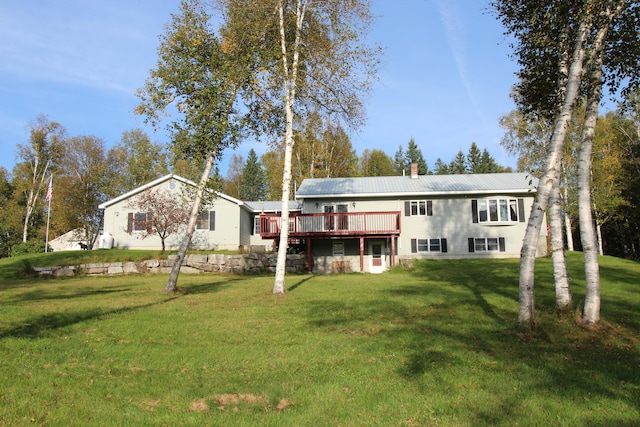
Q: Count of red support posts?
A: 4